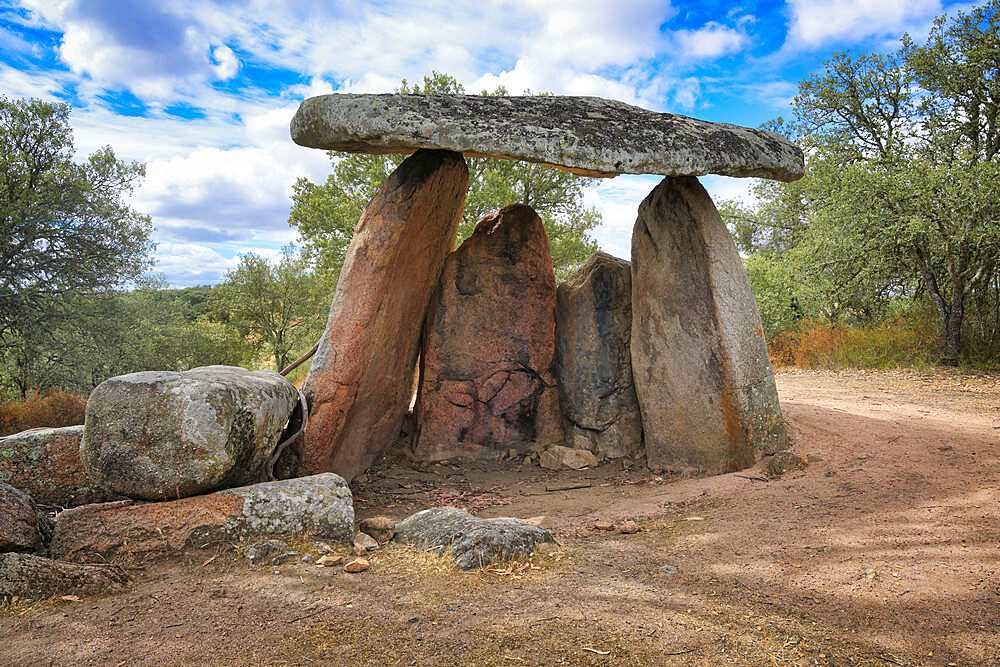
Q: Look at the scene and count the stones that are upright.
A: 4